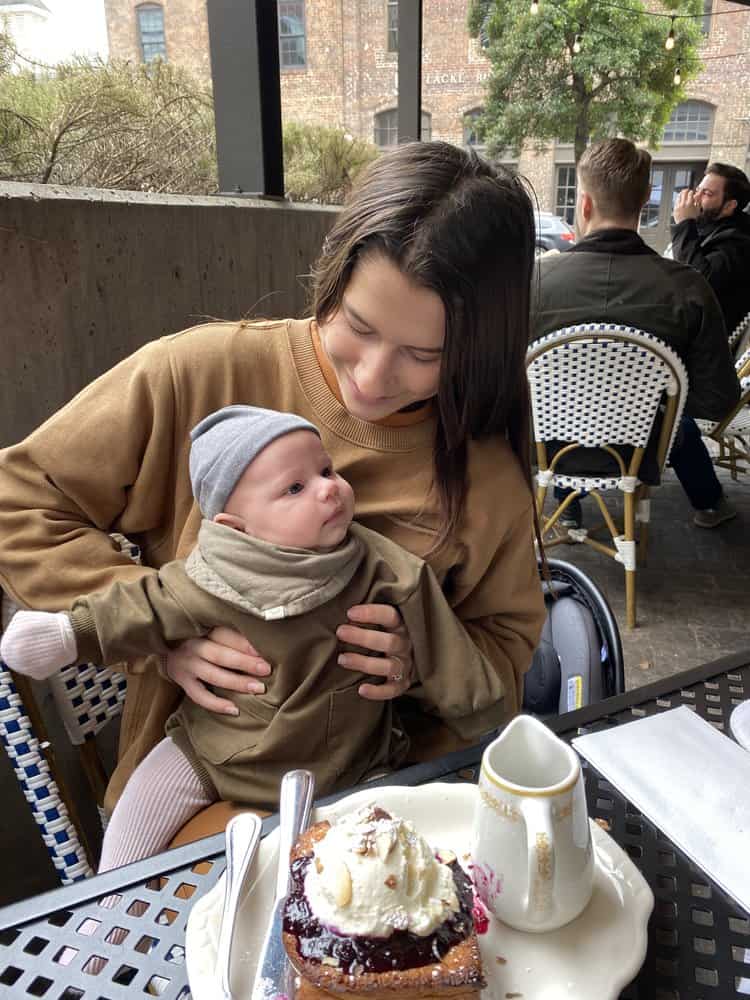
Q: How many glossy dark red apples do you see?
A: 0